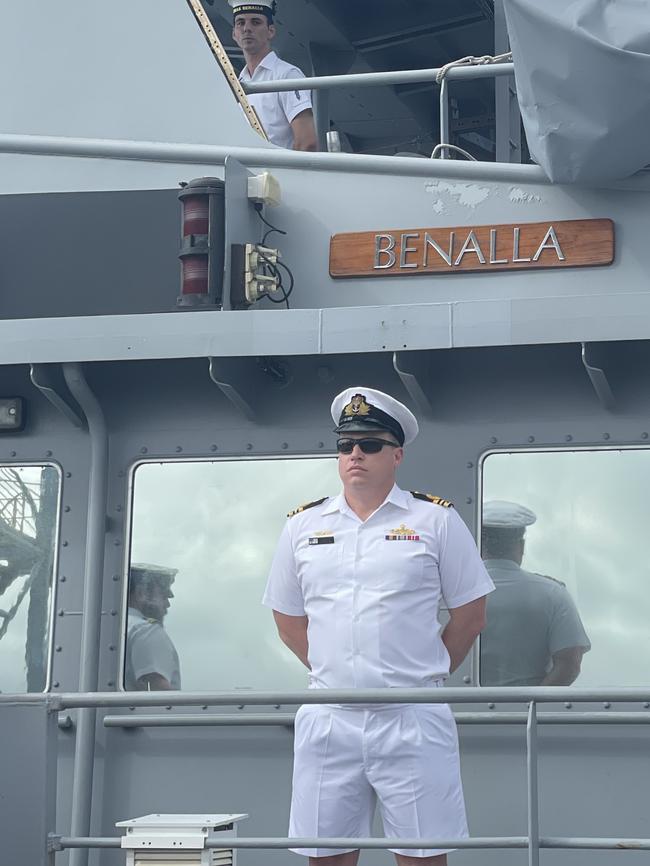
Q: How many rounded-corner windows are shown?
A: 3